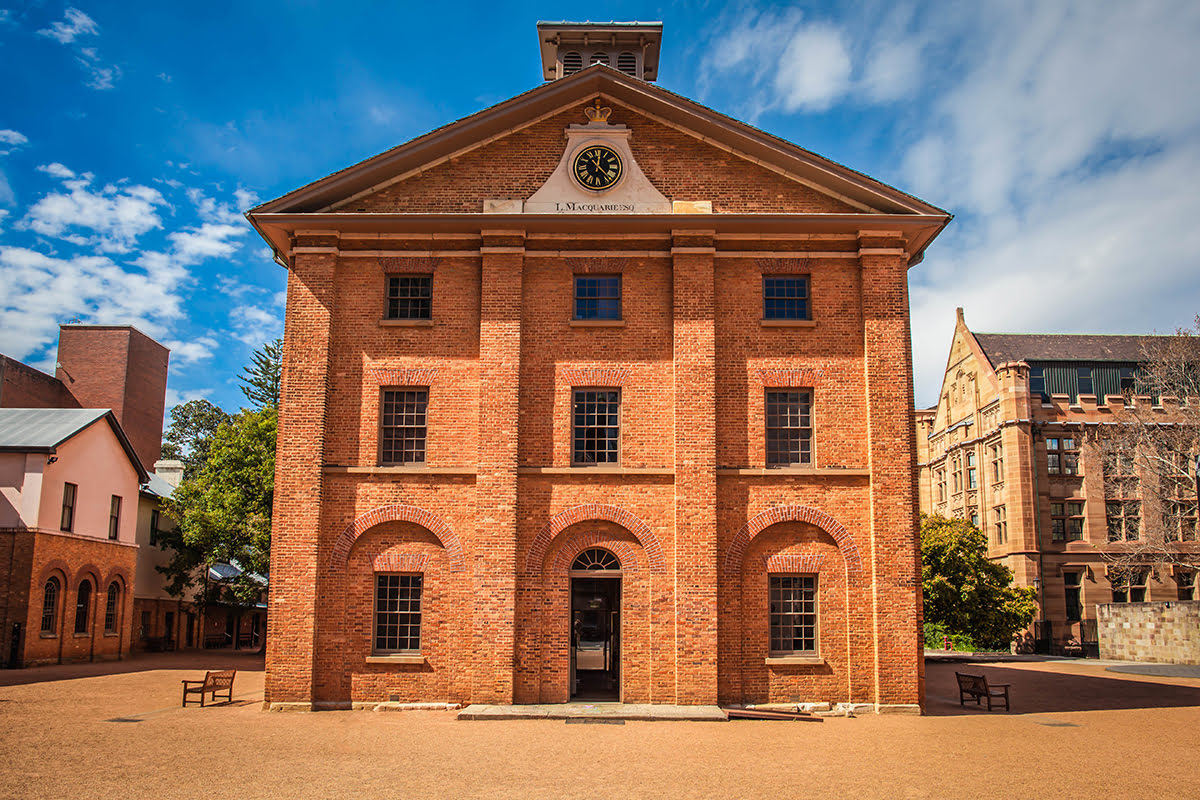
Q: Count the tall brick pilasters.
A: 4